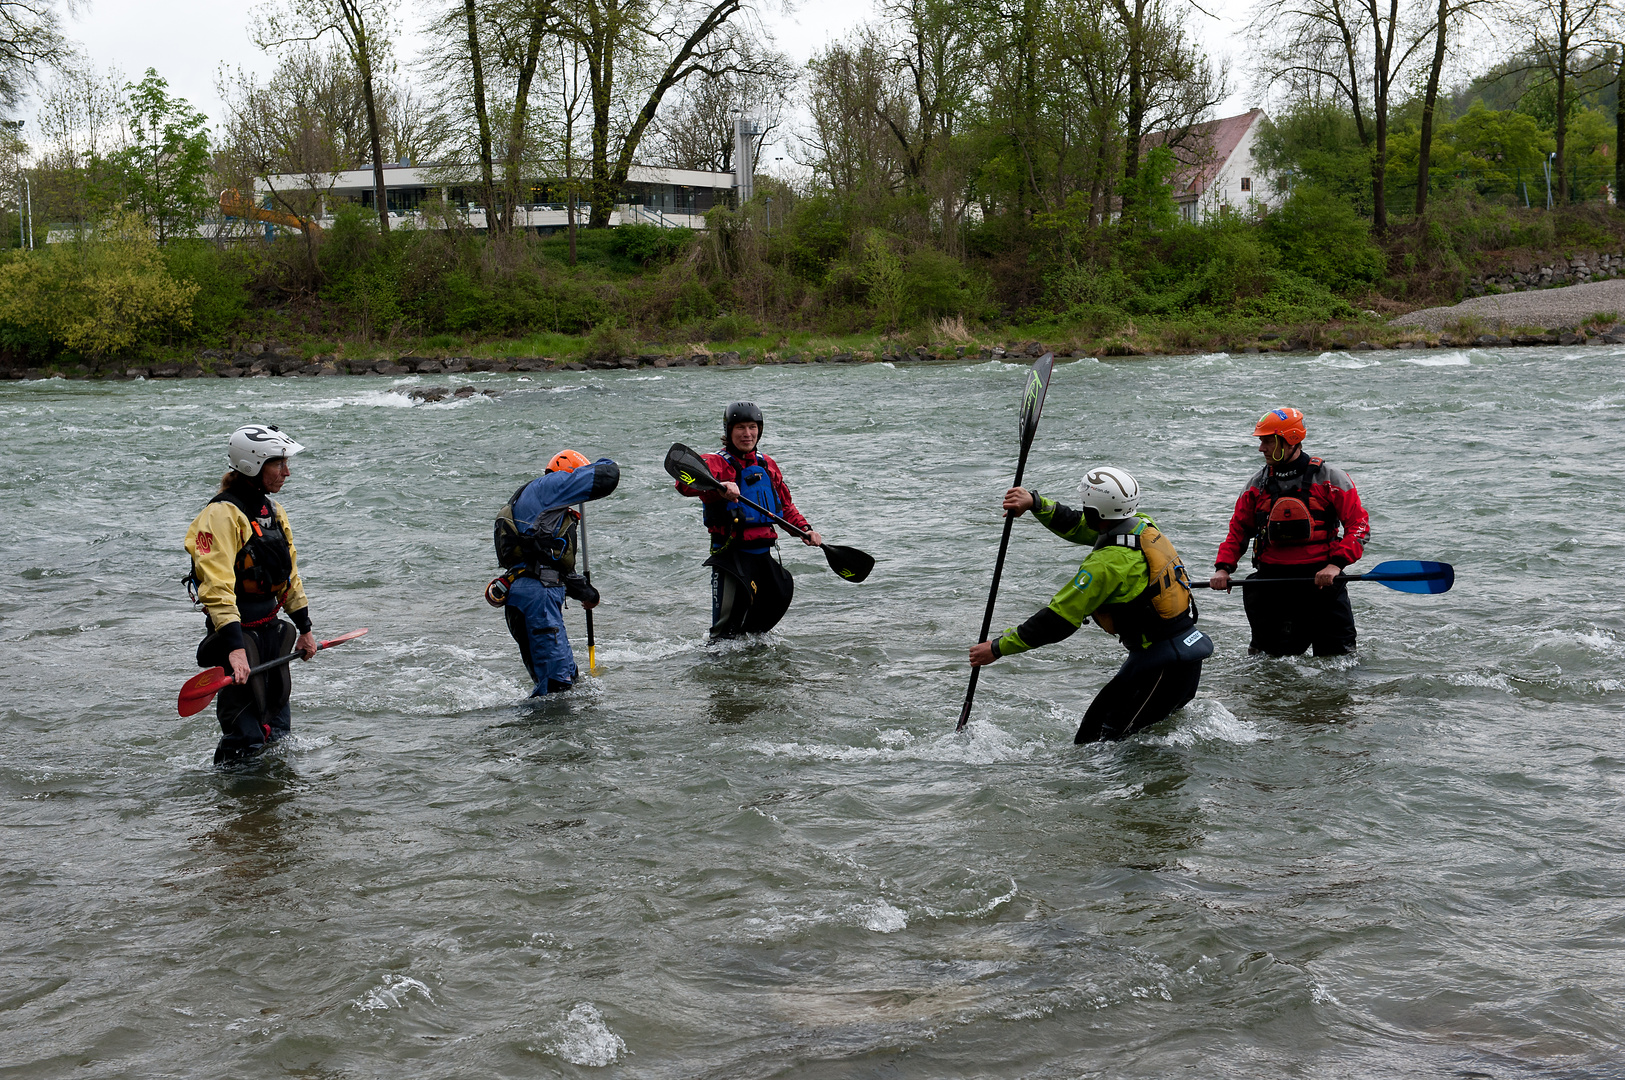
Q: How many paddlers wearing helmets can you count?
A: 5